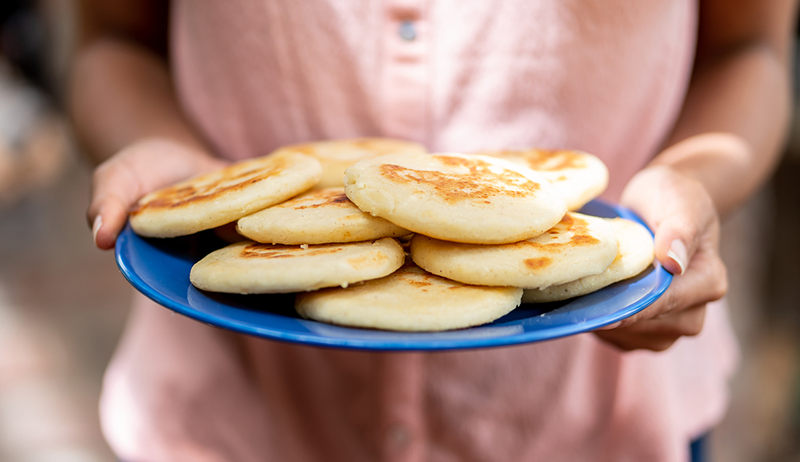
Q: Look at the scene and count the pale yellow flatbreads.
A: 9